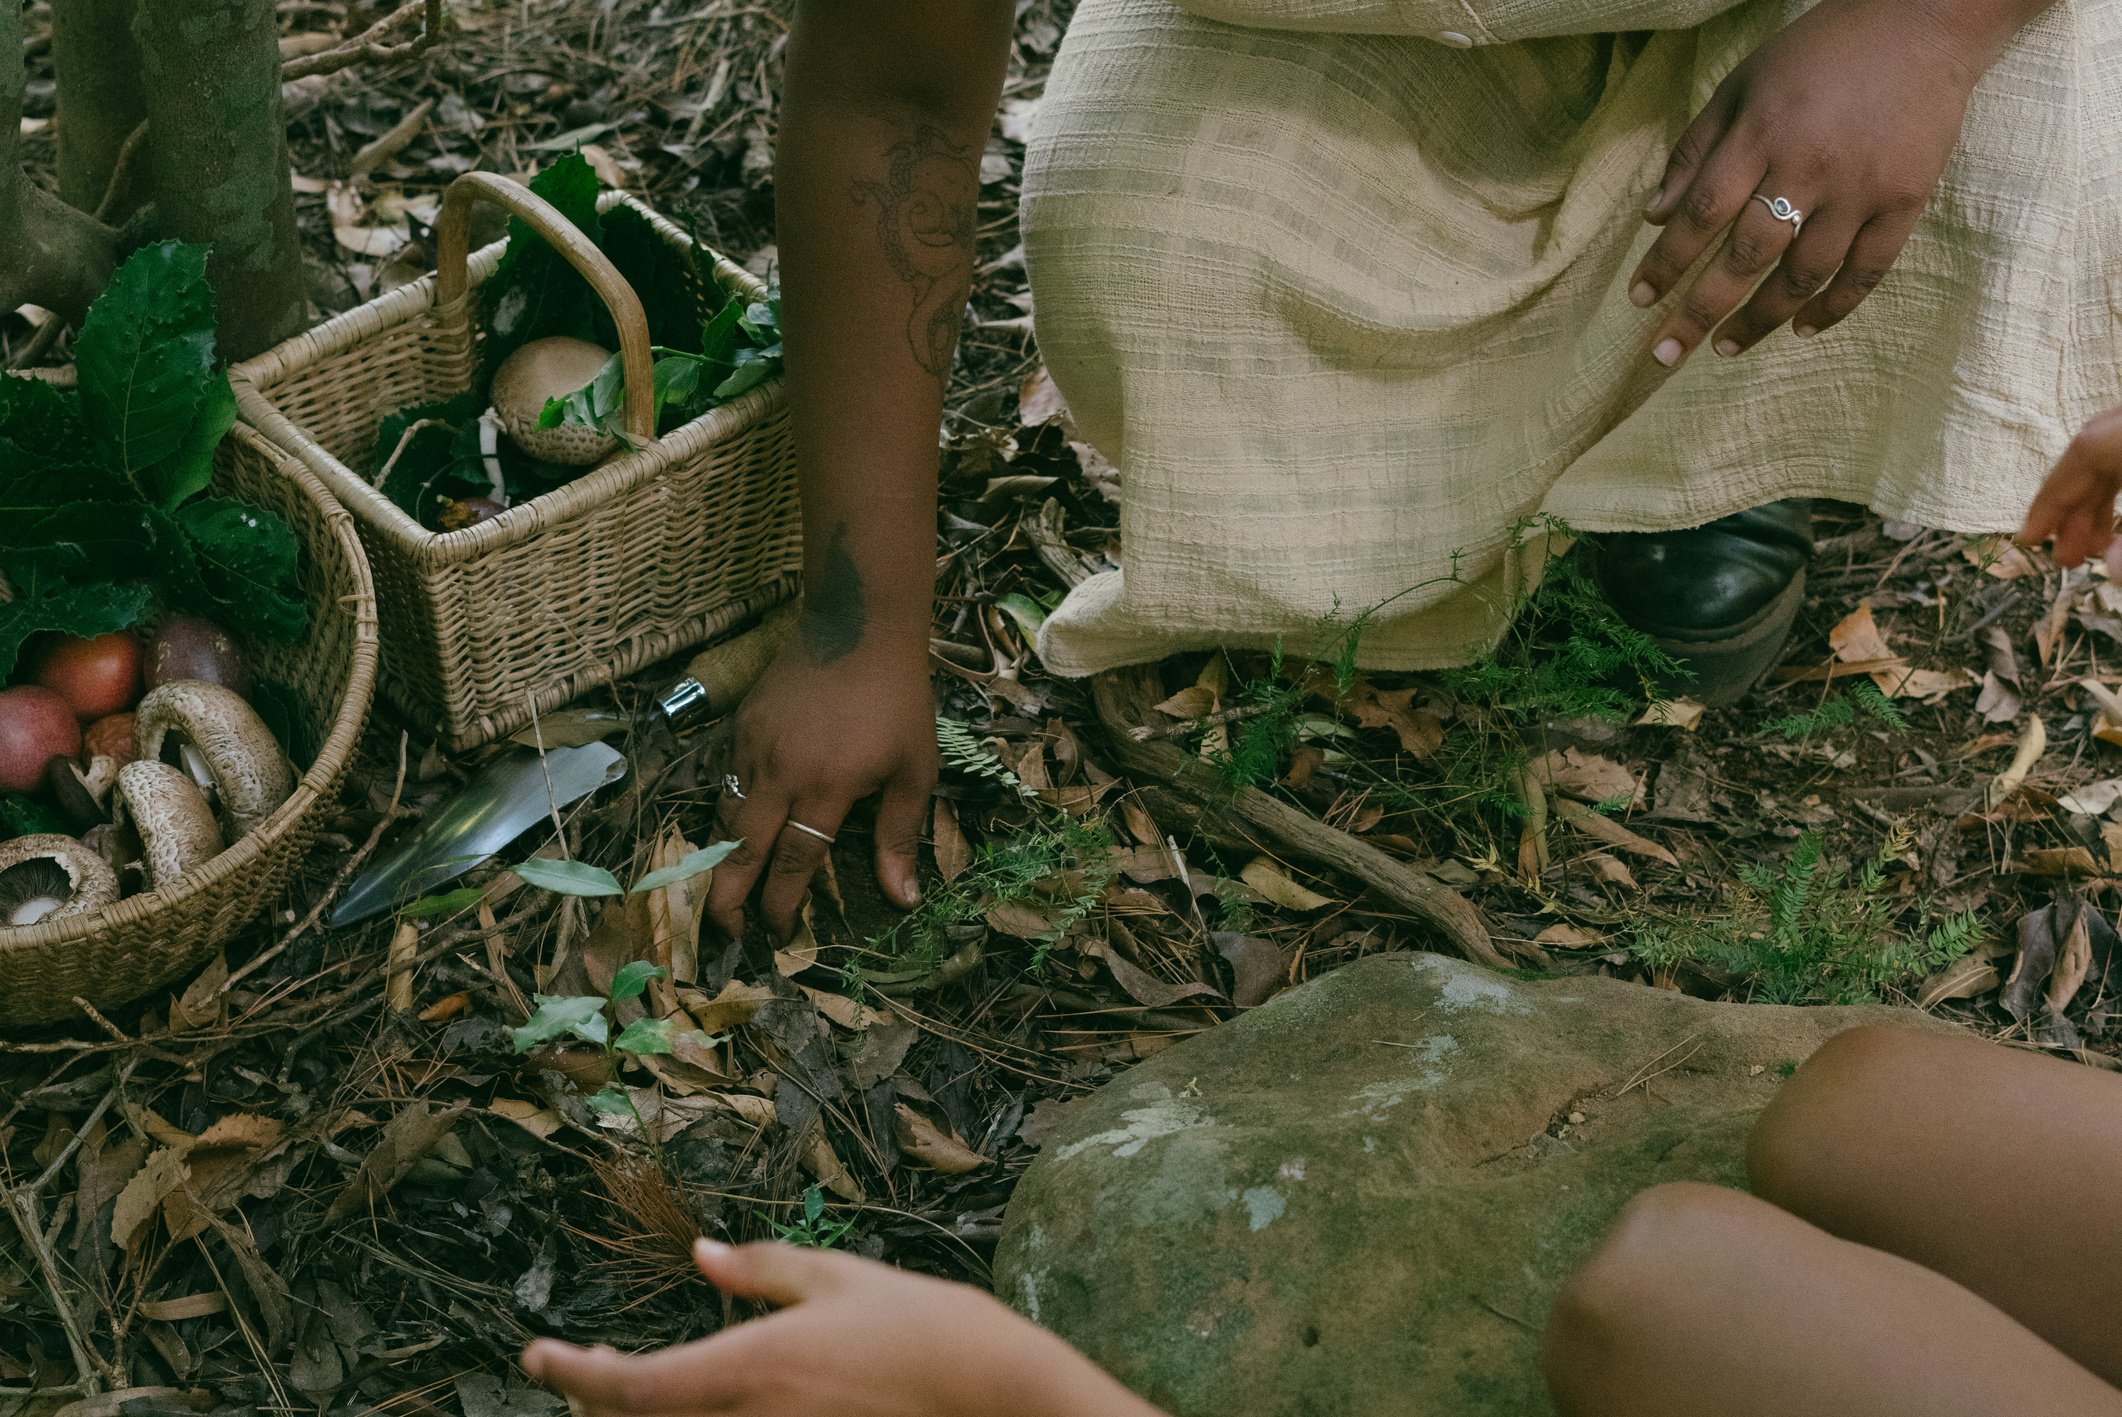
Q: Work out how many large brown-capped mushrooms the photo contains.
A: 4